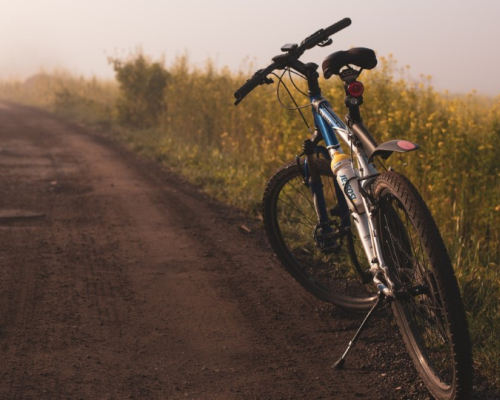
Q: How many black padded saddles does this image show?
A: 1